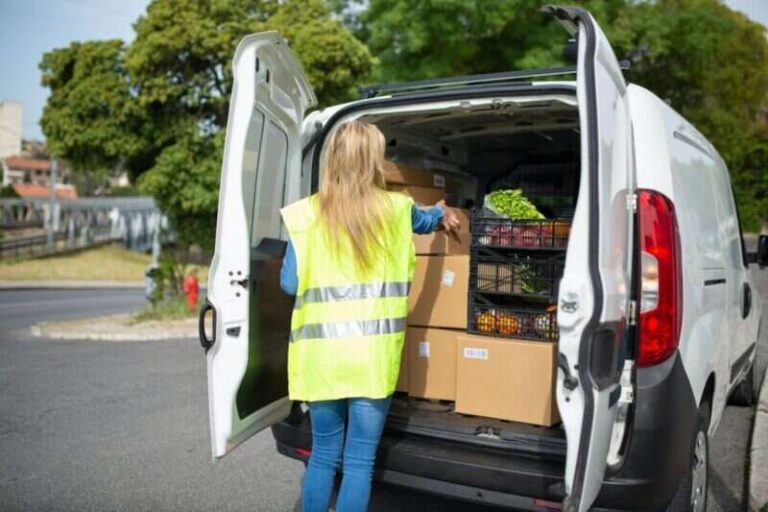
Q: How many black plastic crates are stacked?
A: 3